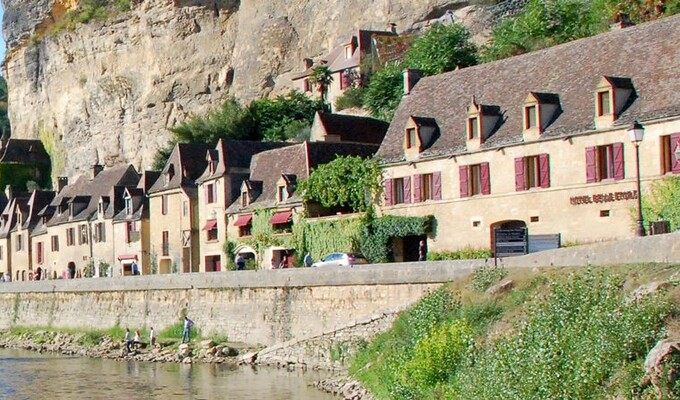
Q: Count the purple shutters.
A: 11